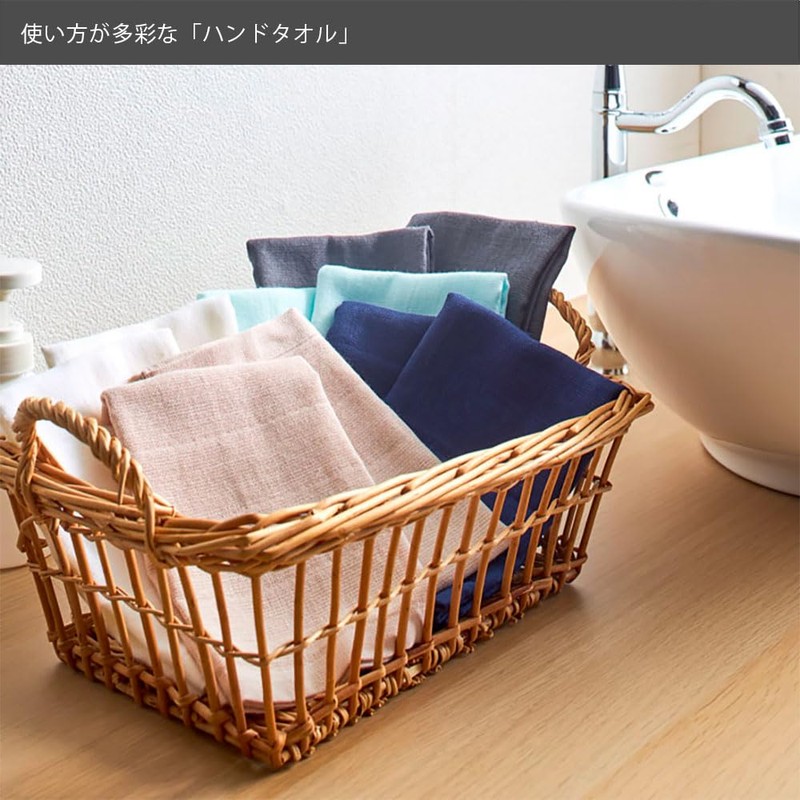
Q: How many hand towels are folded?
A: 10